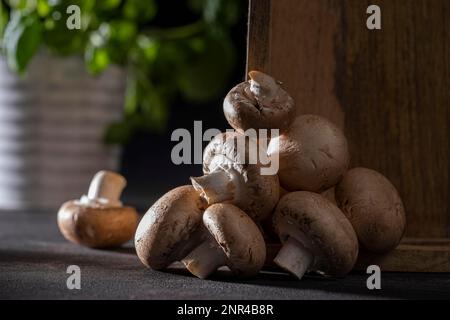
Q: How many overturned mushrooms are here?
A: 2